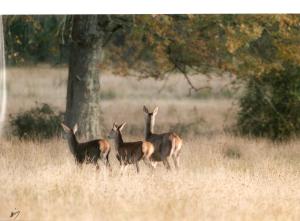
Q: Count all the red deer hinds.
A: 3